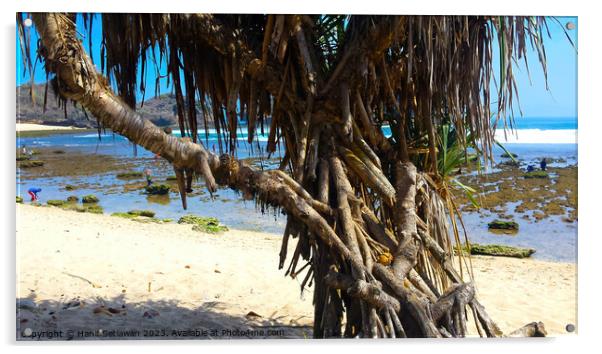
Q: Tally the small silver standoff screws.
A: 4